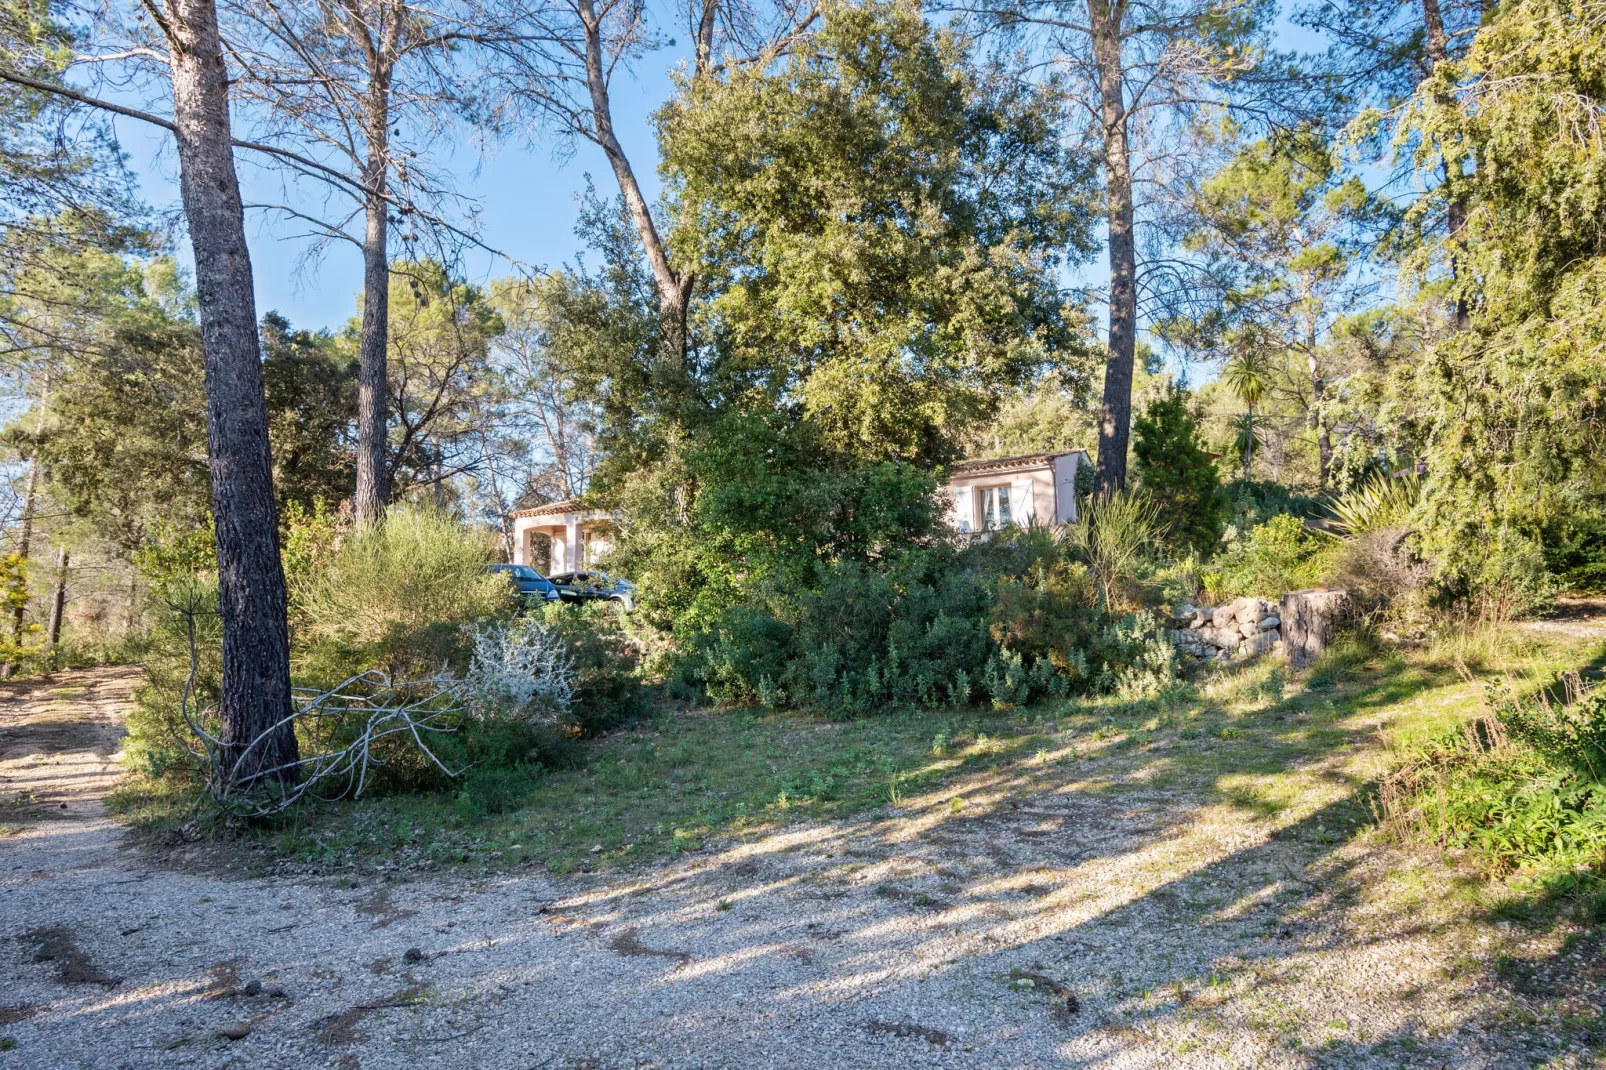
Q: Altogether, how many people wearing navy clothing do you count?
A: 0